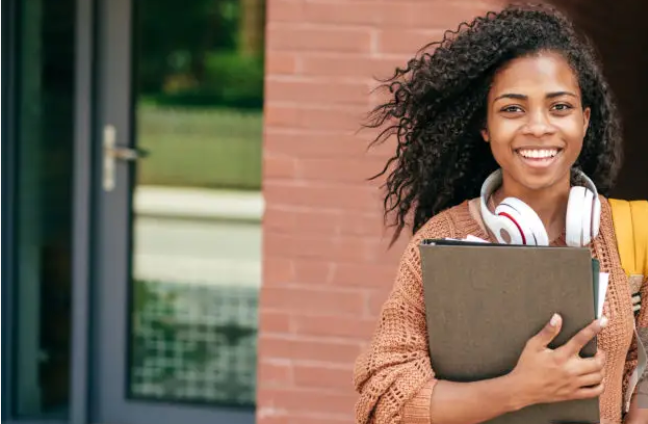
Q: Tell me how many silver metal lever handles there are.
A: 1